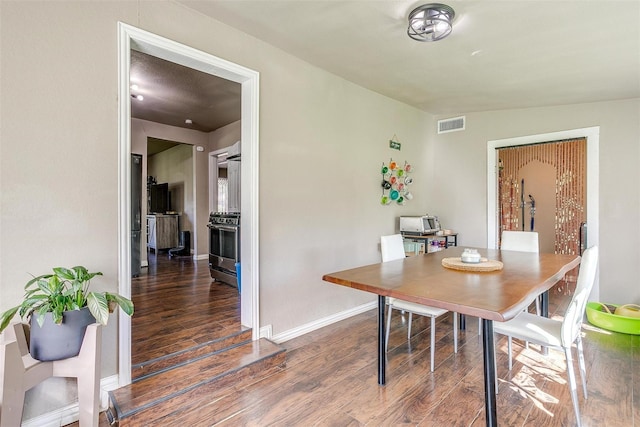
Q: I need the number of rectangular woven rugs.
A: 0